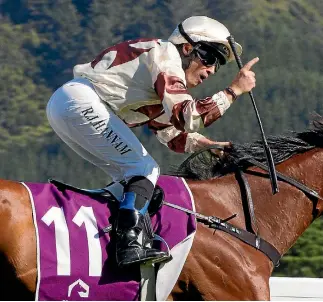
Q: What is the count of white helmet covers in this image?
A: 1